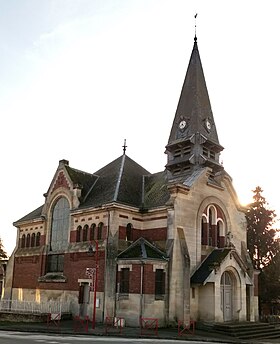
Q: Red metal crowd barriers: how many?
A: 5